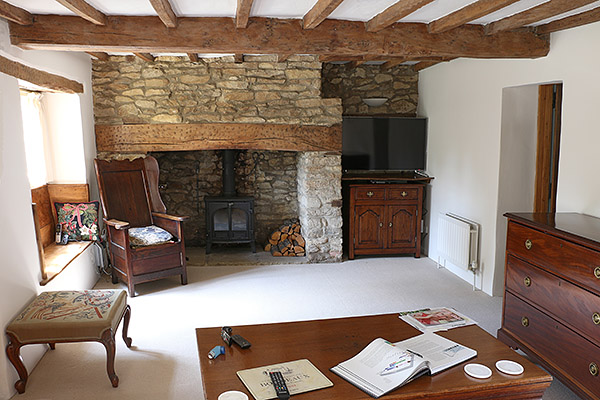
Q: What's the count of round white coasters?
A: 3